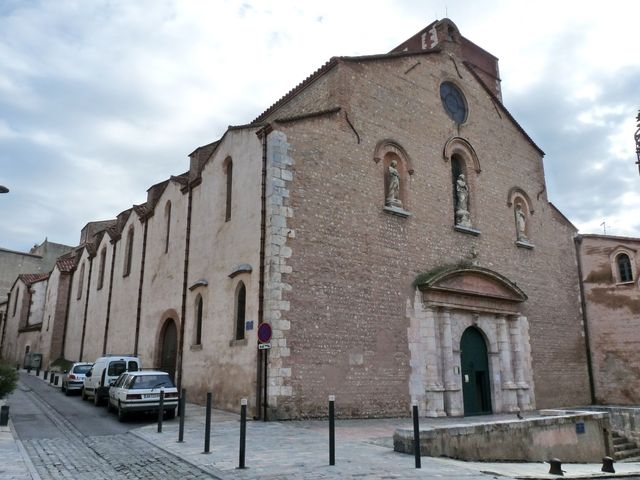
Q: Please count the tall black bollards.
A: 6